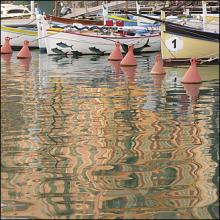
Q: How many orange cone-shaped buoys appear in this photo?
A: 6